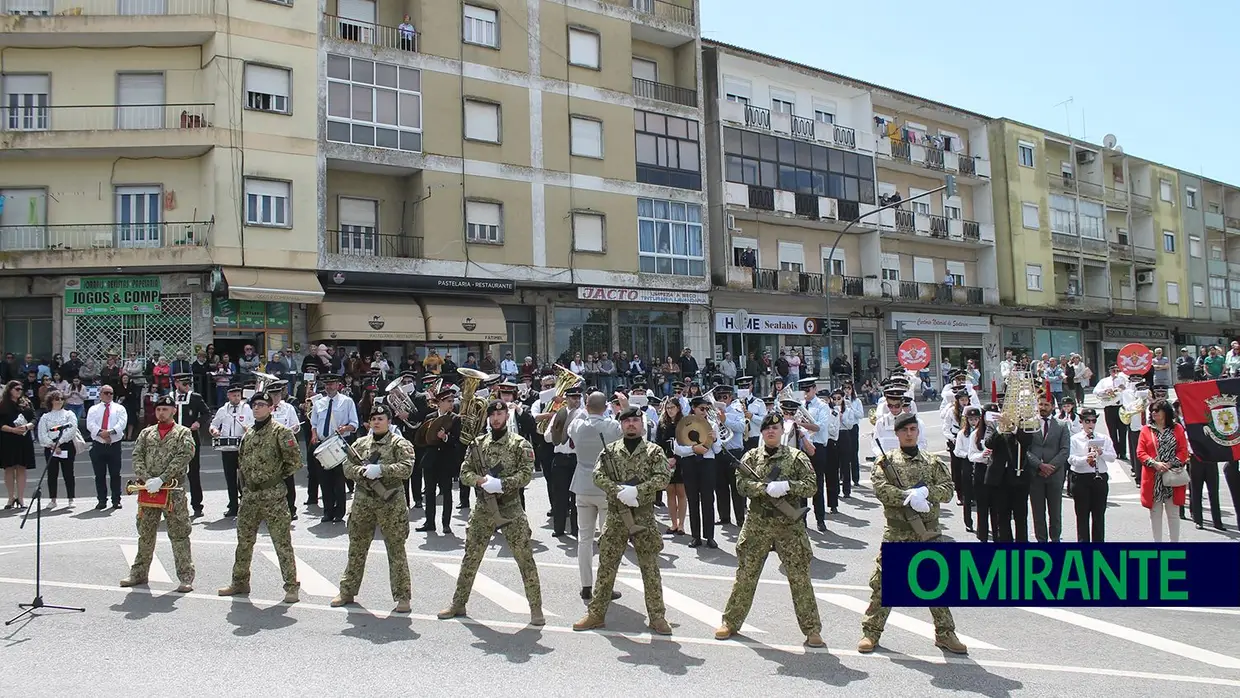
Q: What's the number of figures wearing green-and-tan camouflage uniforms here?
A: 7